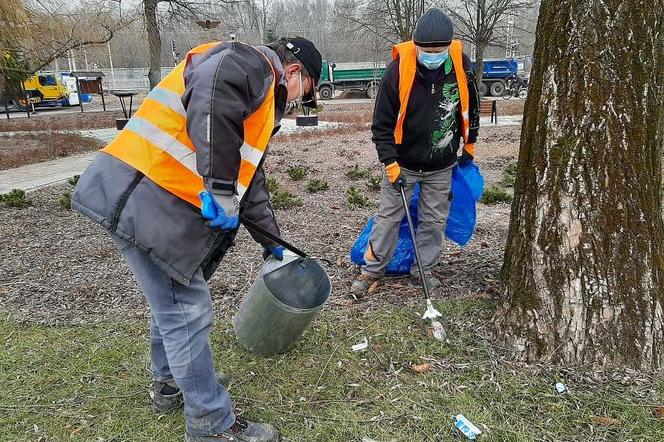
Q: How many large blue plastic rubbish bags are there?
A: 2